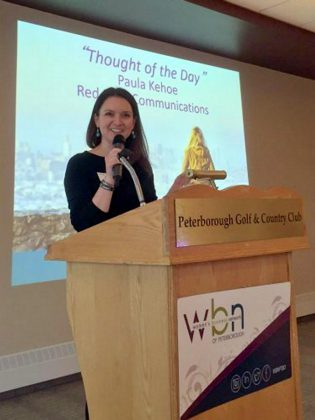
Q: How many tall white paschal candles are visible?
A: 0